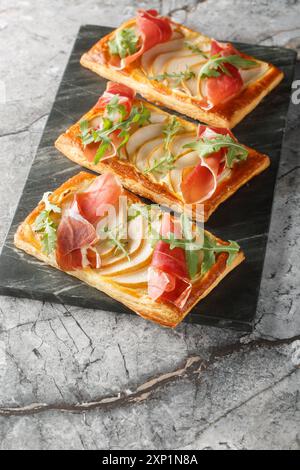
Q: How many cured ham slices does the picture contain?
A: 6